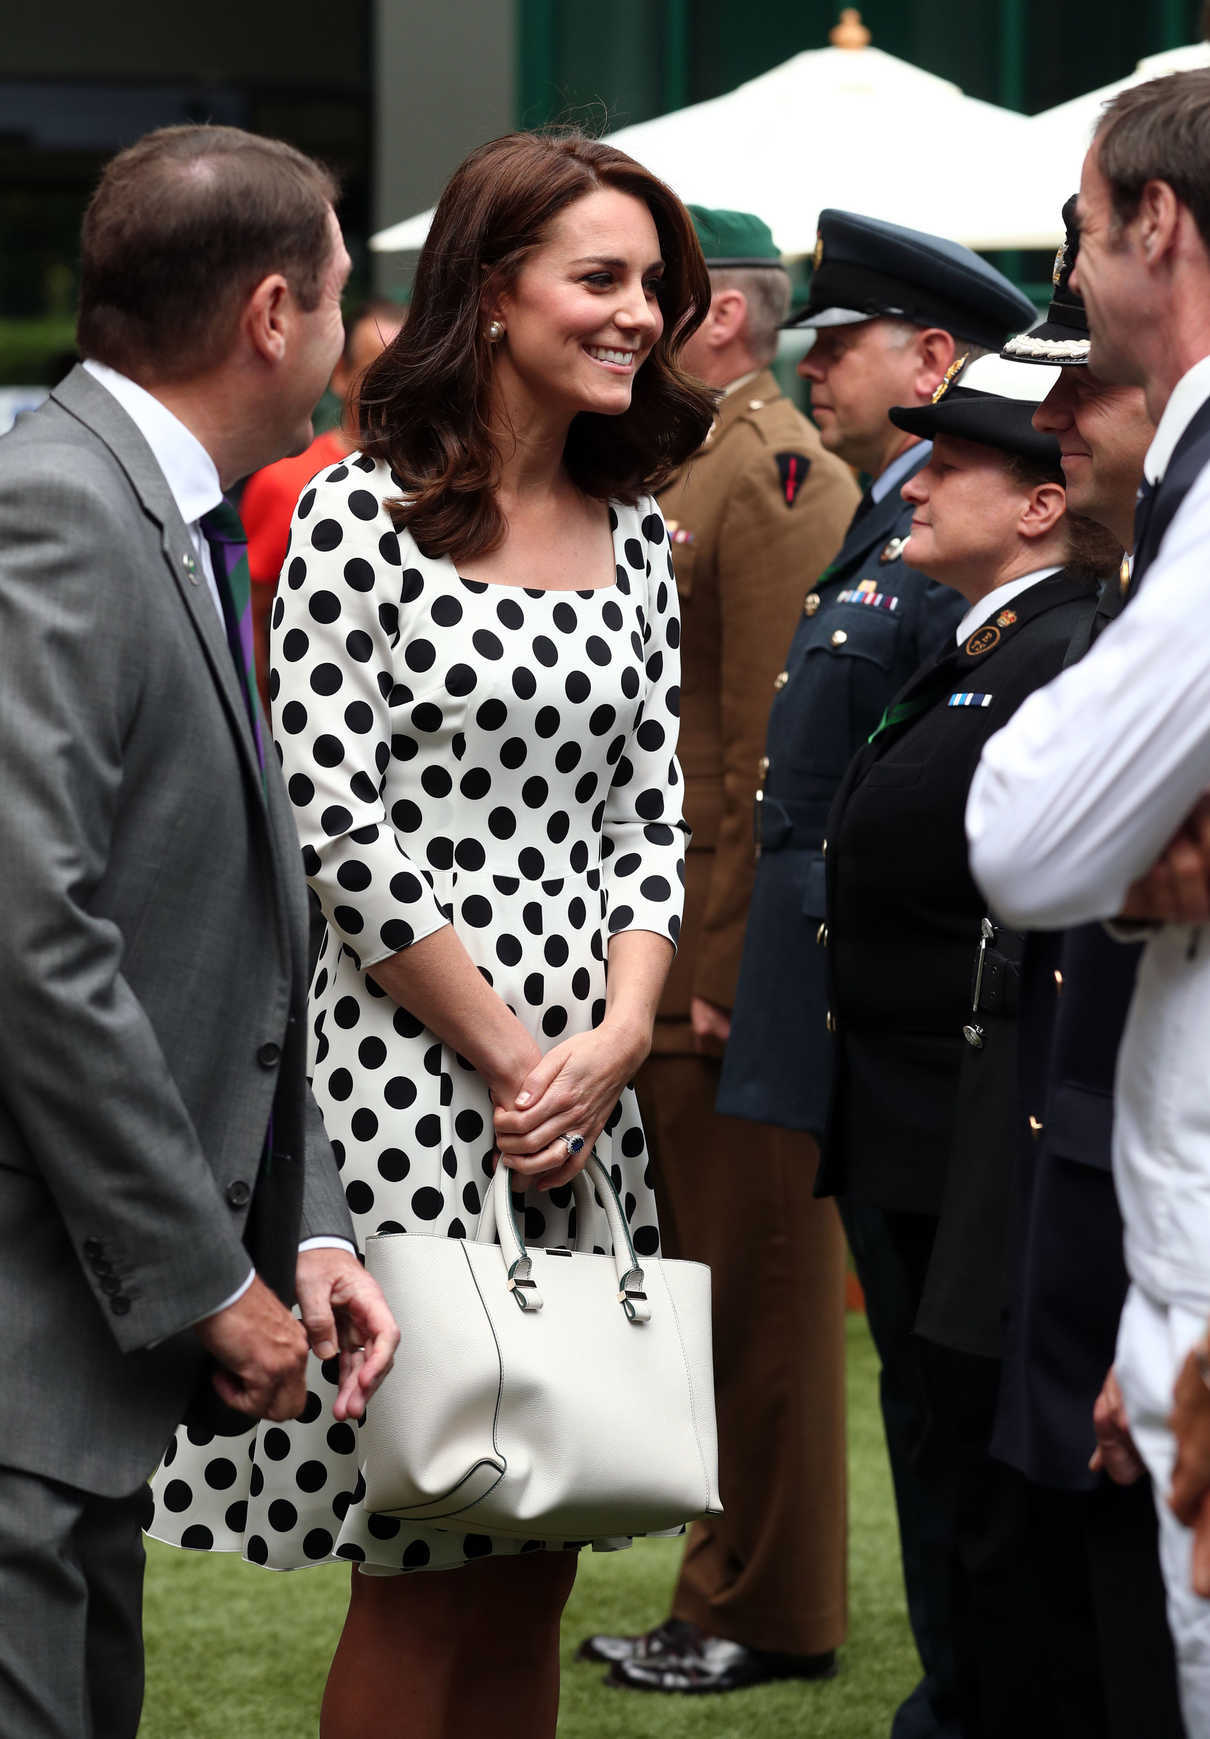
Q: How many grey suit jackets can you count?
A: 1